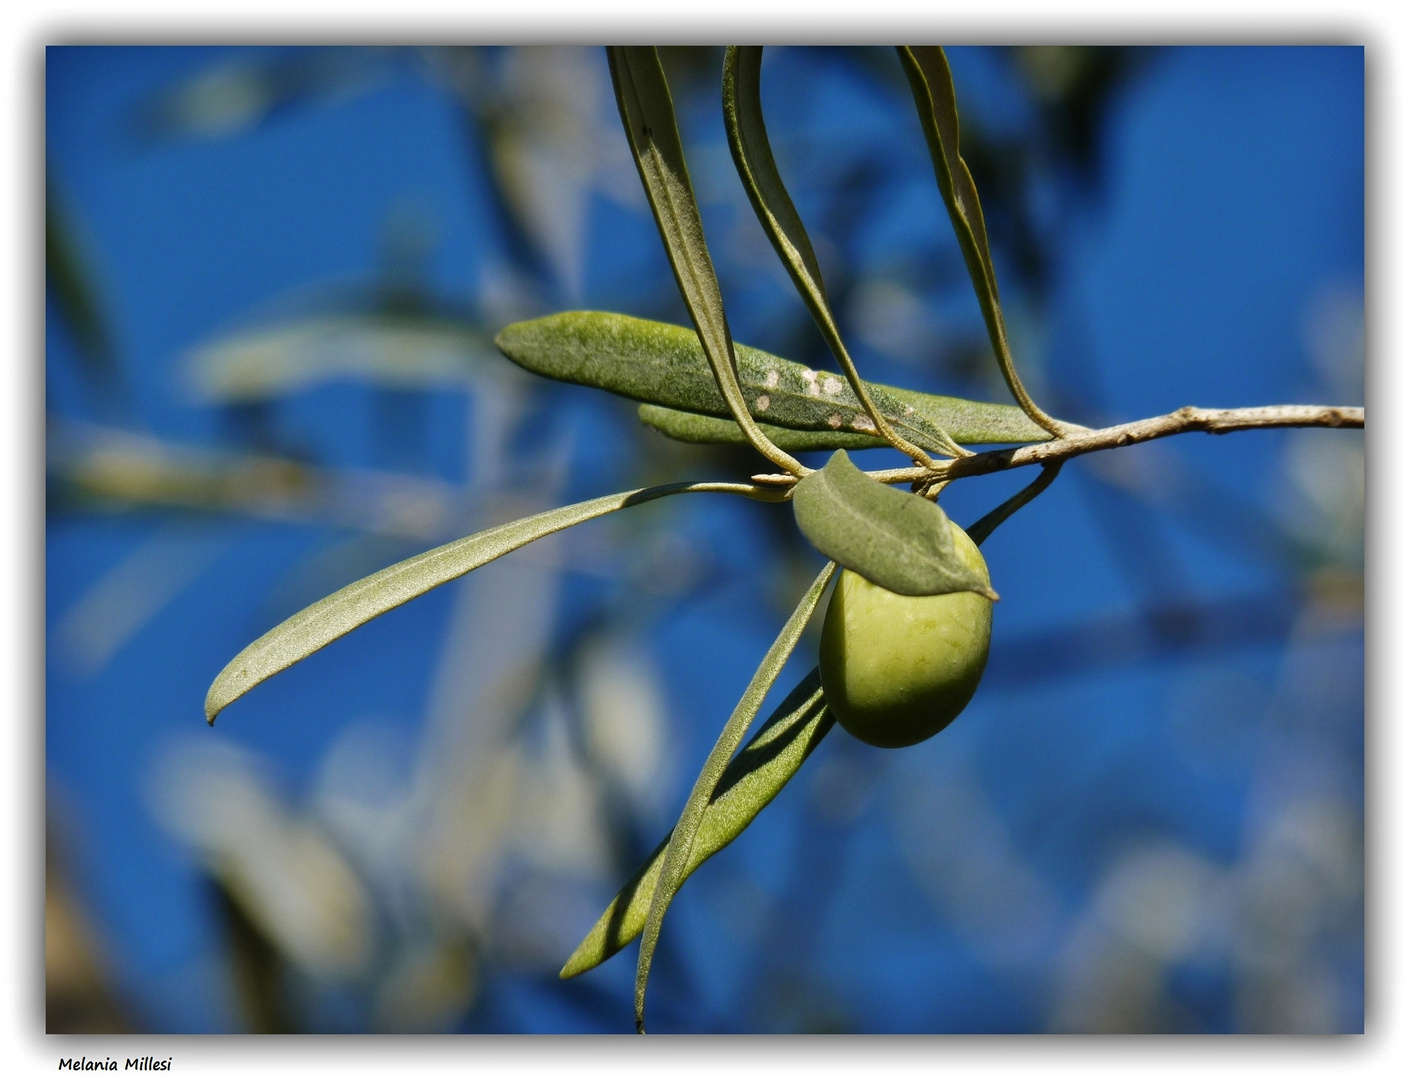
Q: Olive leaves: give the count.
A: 9